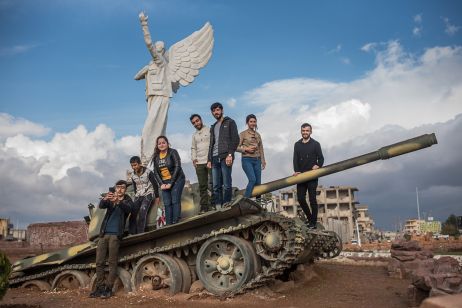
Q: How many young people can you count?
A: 7